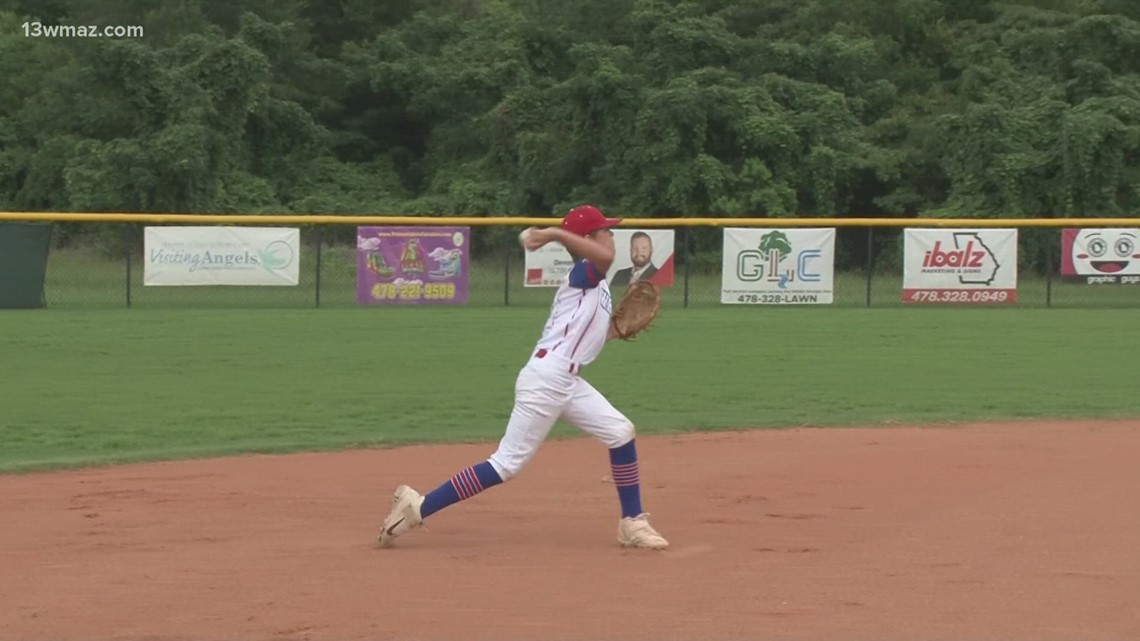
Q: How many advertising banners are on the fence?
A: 6